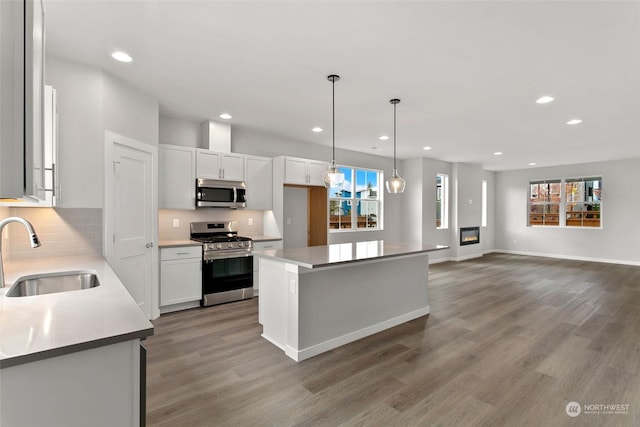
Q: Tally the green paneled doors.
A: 0